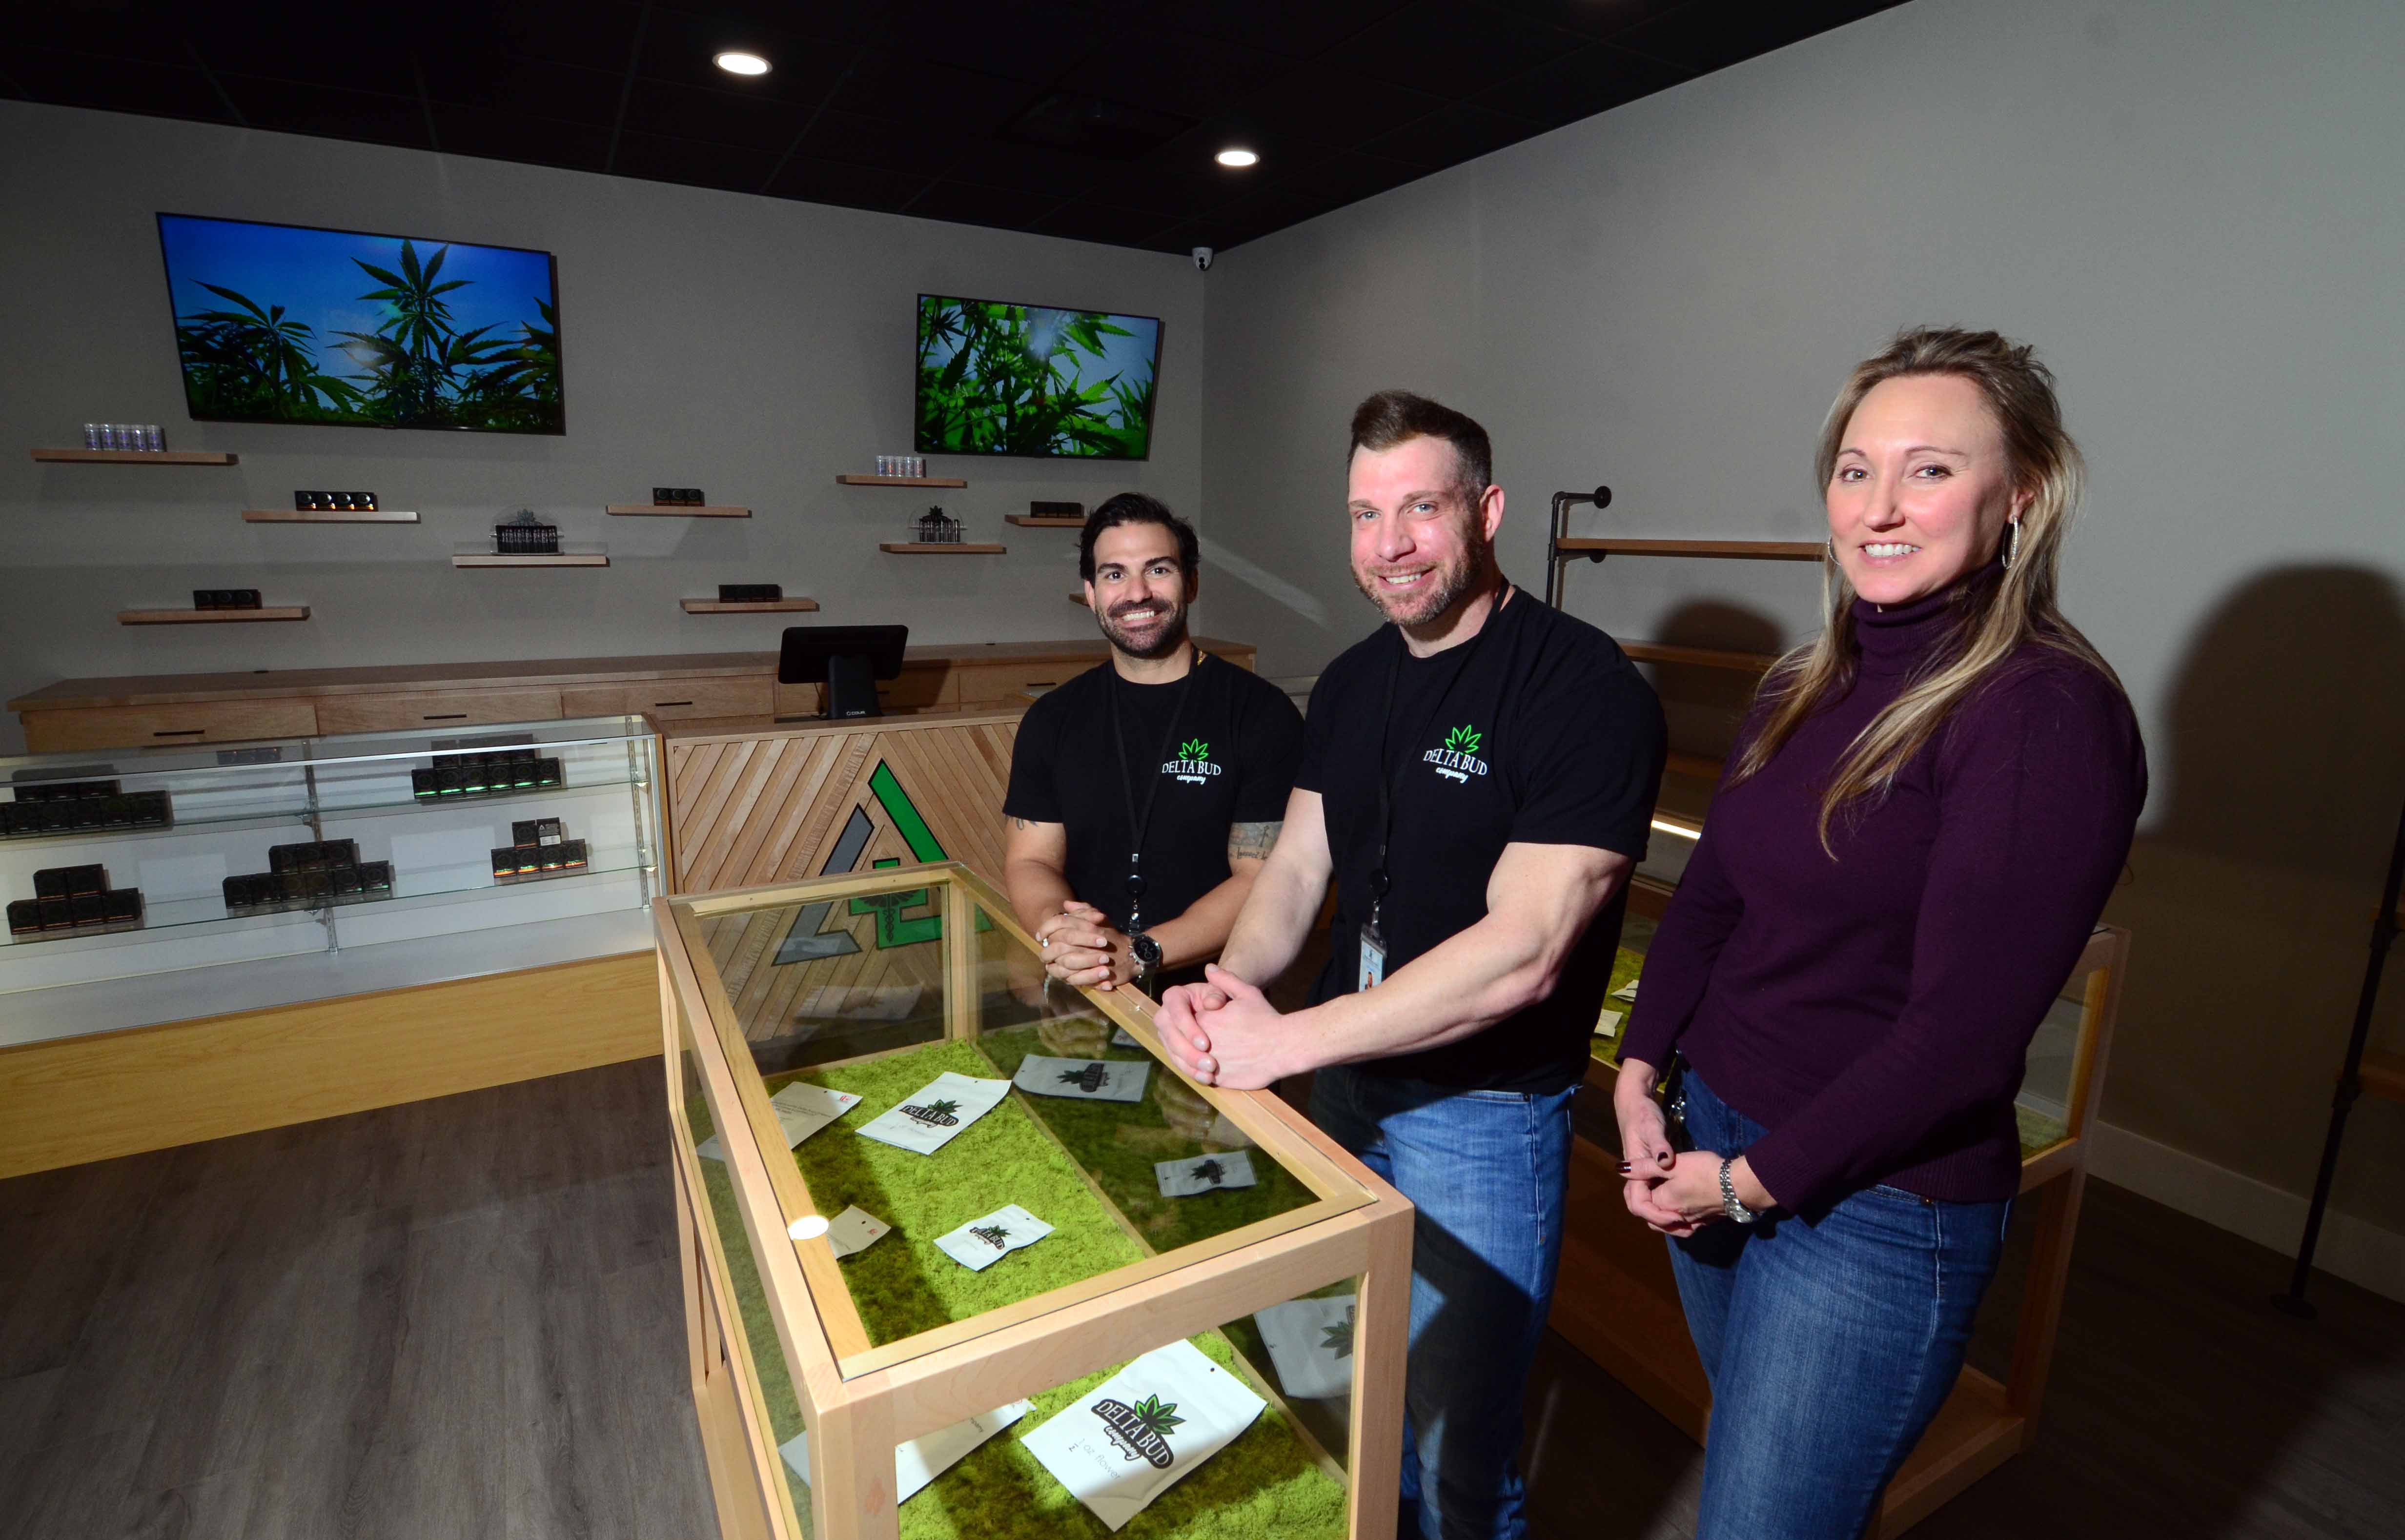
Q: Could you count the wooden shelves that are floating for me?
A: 10